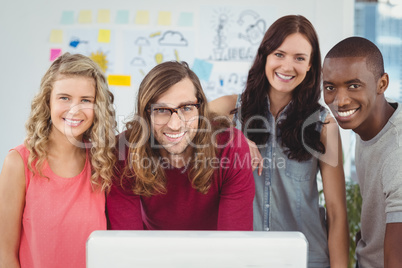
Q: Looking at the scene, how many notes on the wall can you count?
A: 12